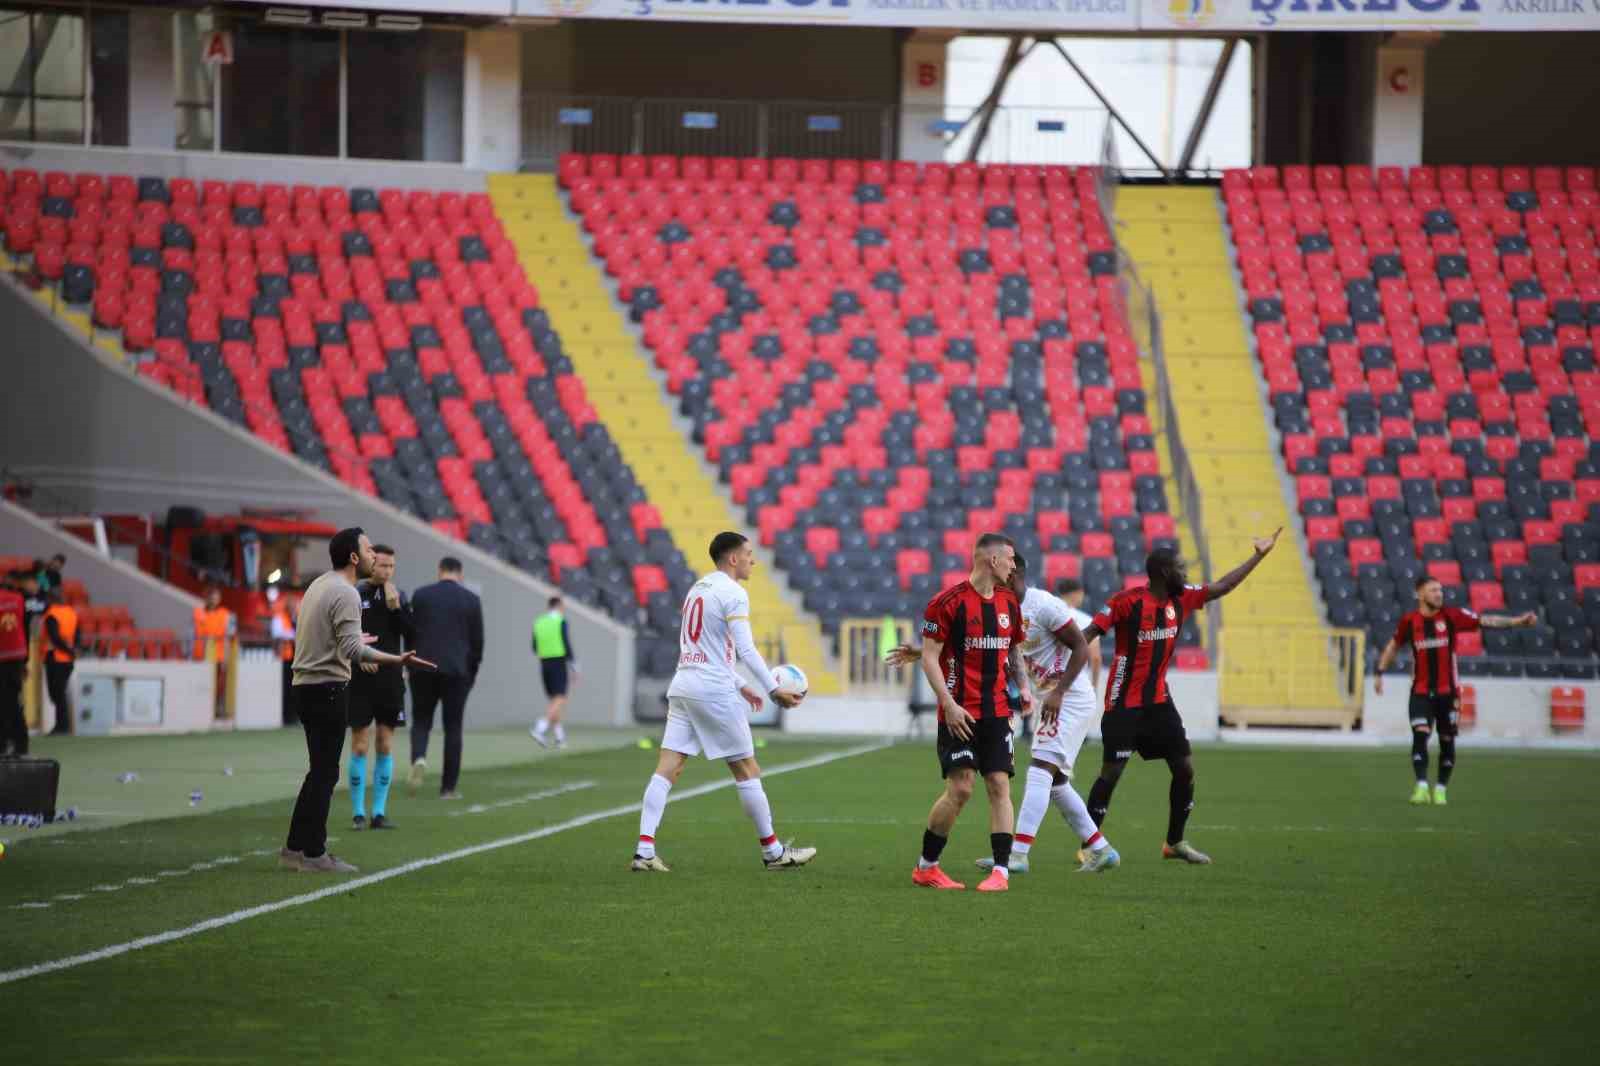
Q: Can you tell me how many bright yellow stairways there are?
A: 2